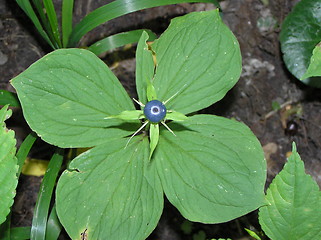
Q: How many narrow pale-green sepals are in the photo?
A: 4